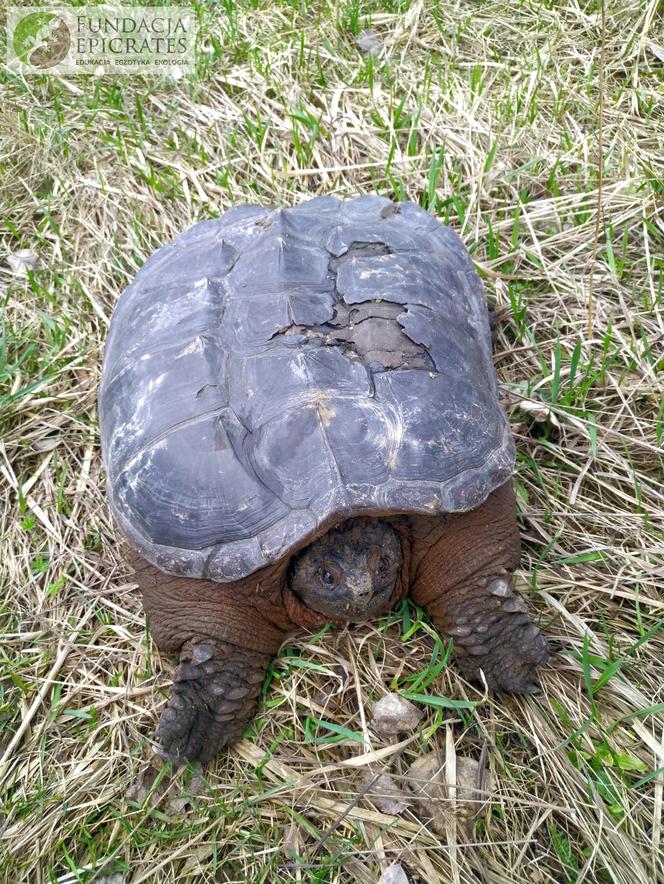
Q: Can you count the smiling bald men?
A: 0